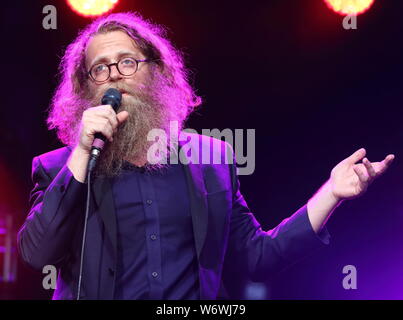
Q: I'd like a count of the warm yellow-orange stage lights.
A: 2